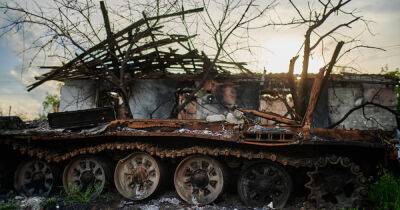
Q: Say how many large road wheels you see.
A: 5